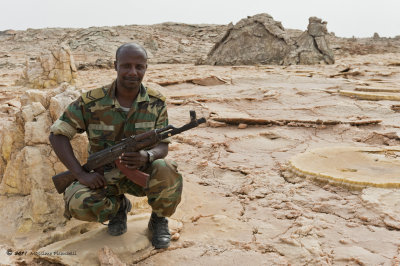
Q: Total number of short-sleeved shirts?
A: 1